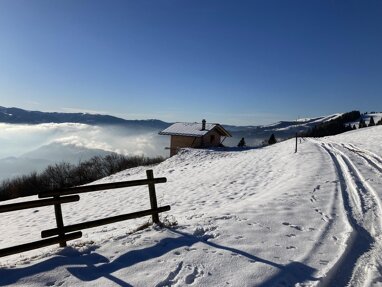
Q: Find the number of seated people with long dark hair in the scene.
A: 0